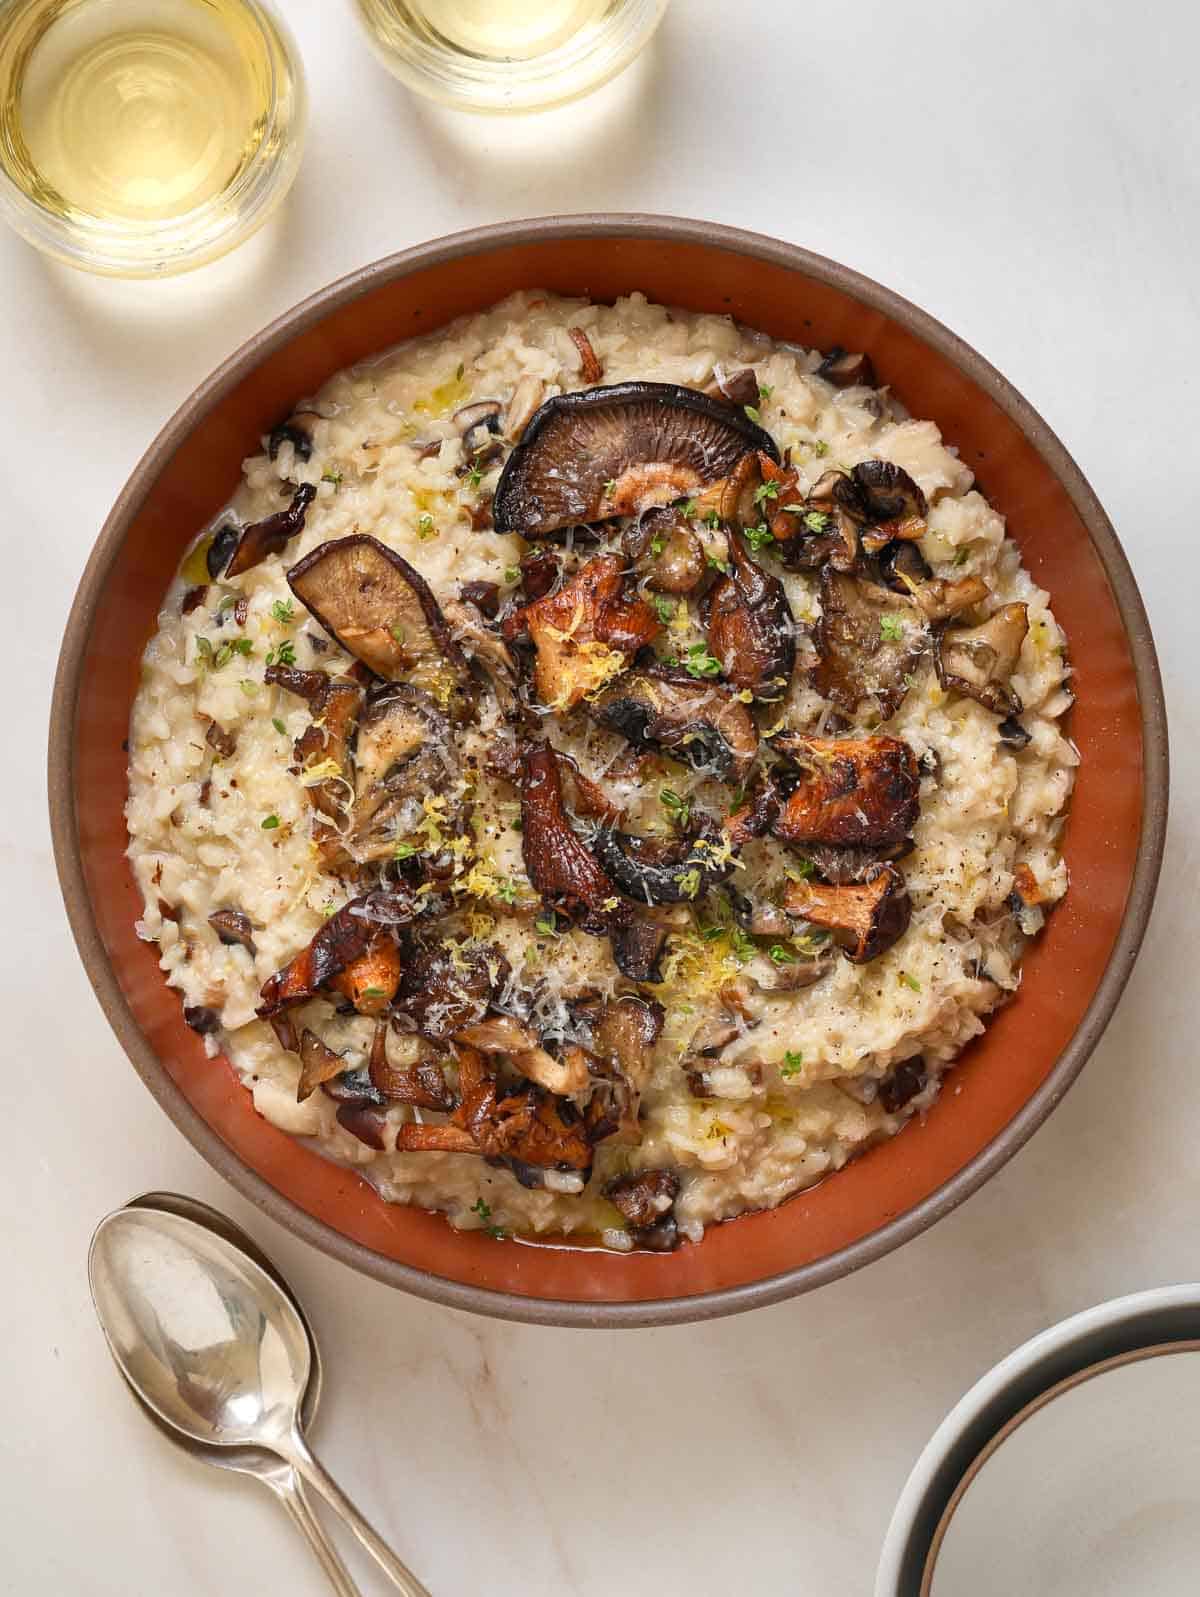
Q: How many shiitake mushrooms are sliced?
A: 2